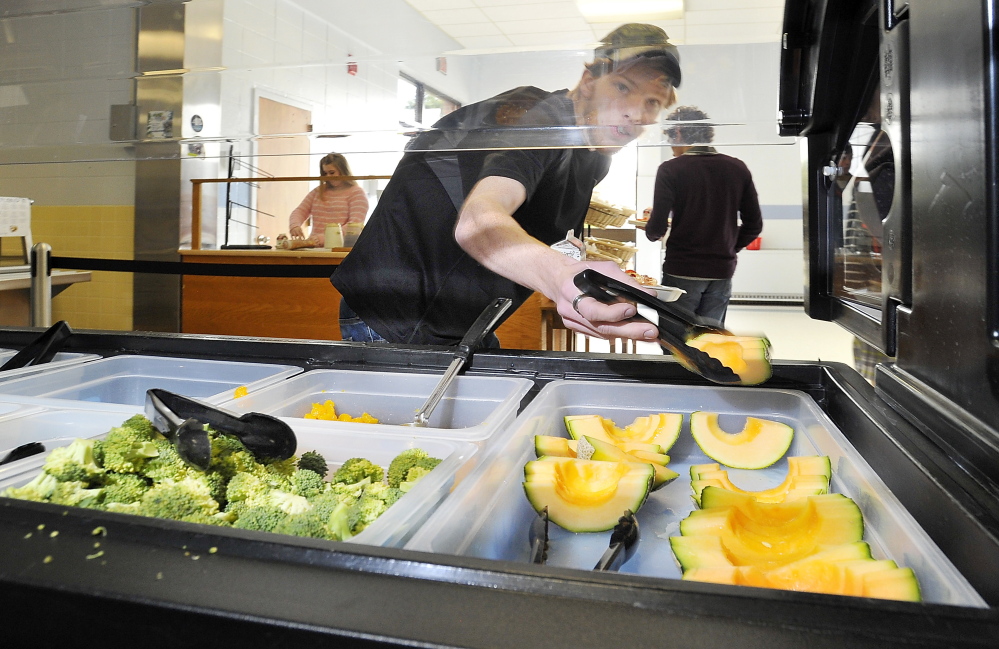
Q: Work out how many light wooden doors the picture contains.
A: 1